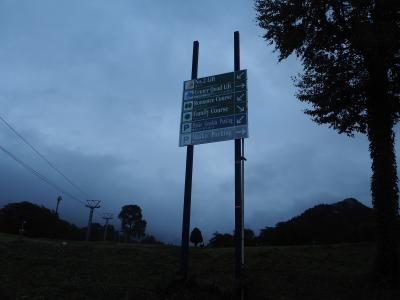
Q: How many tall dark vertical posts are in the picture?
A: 2